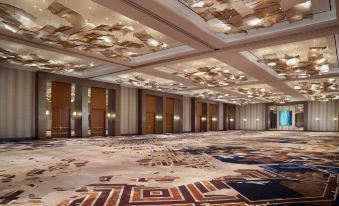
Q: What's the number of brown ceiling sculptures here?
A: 12